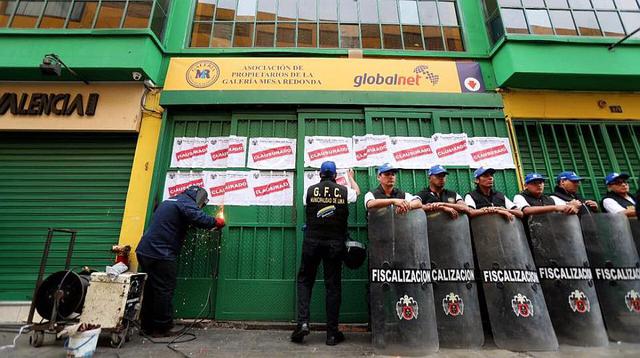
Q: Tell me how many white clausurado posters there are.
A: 12